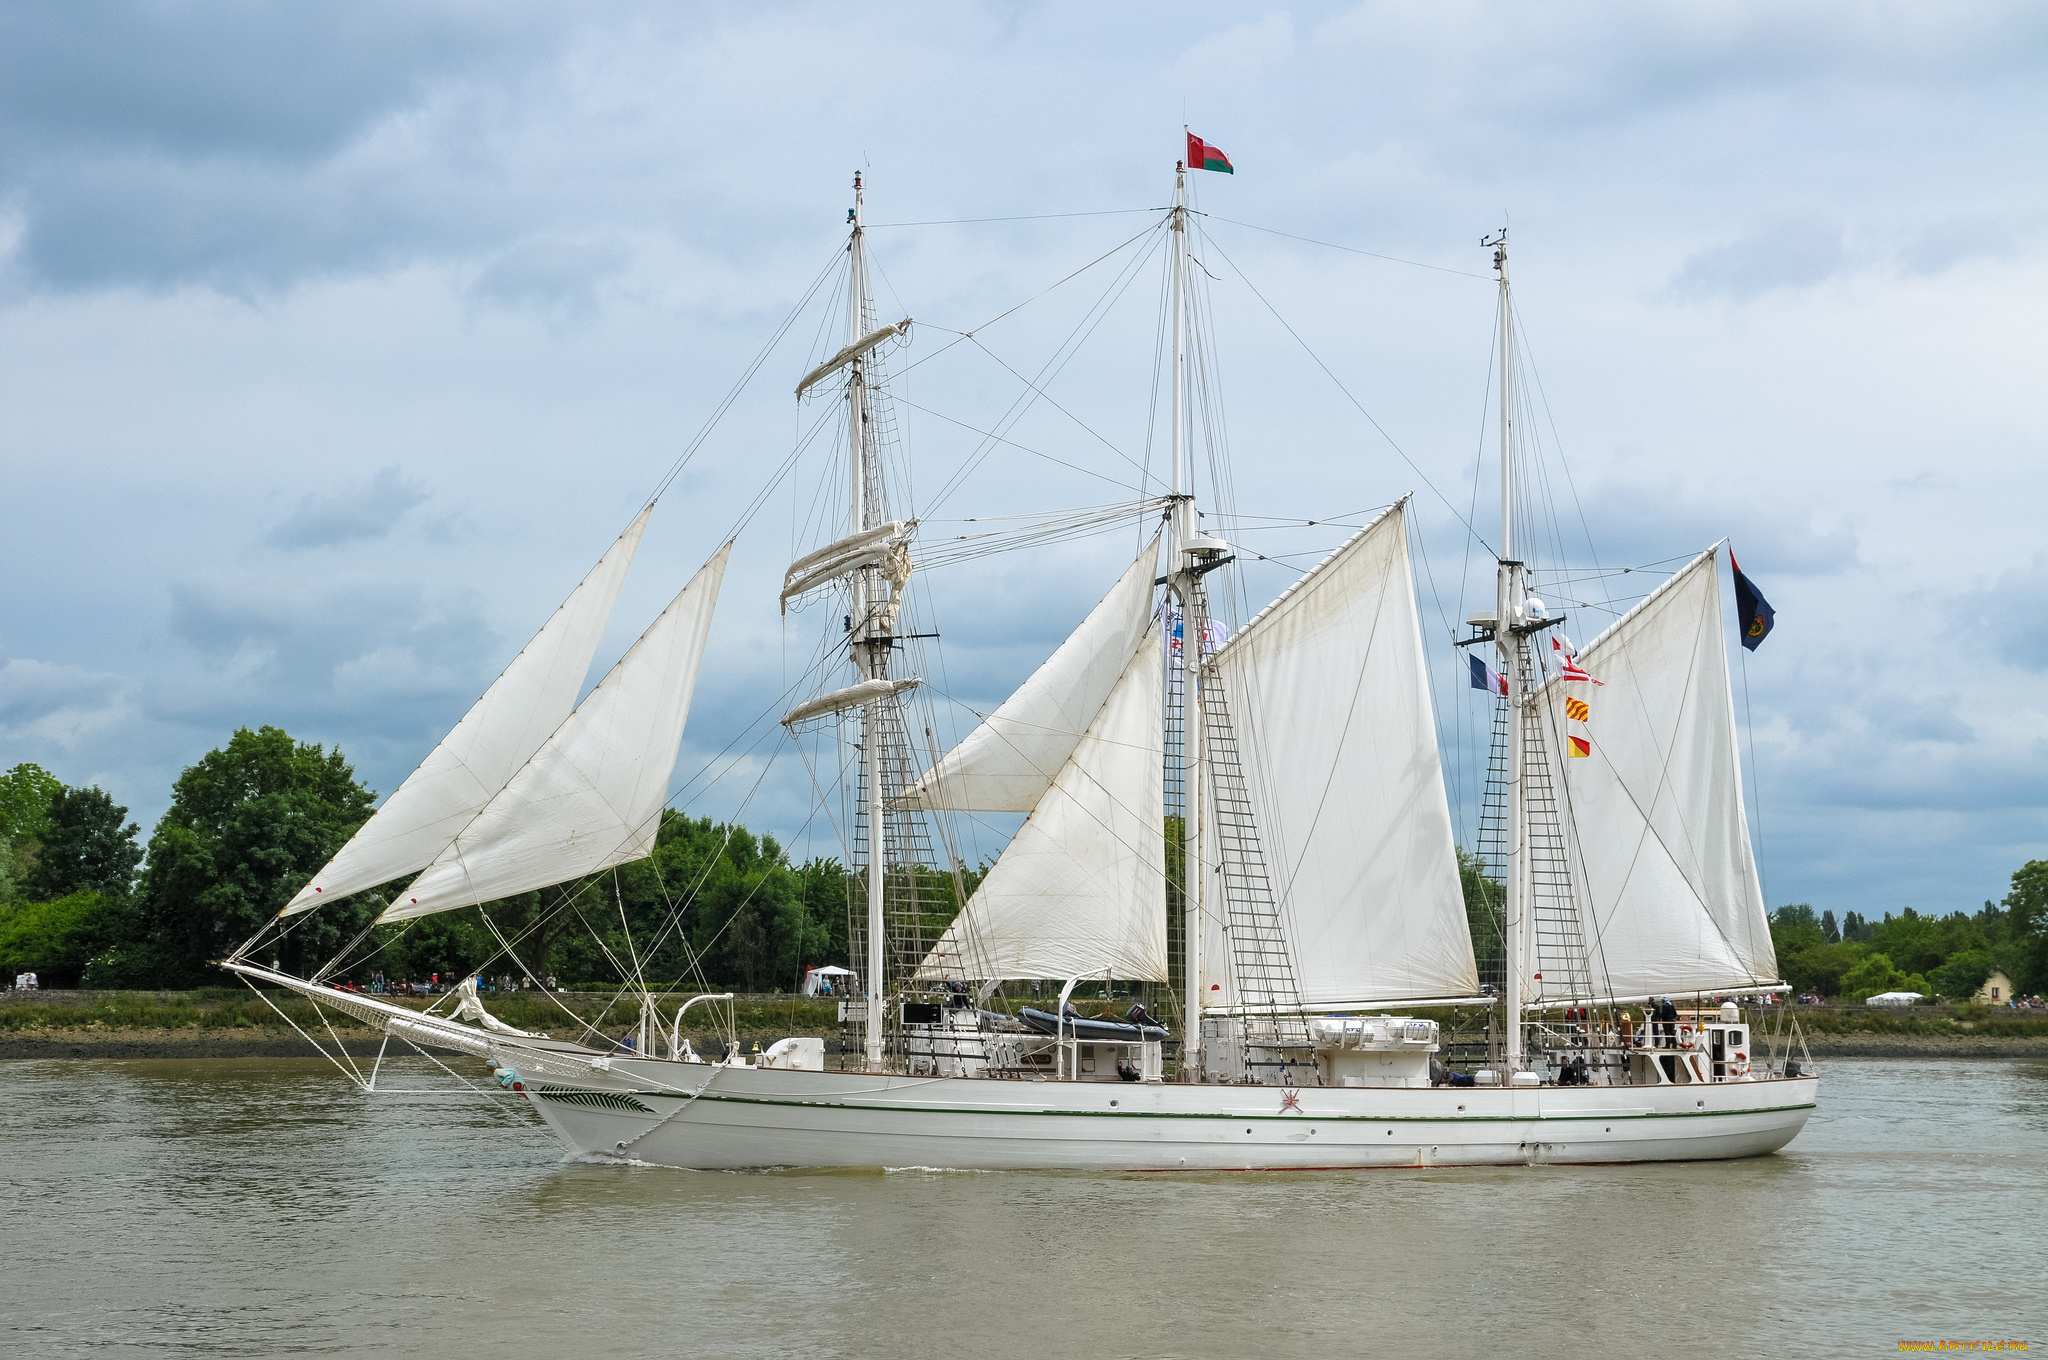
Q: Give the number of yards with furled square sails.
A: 4